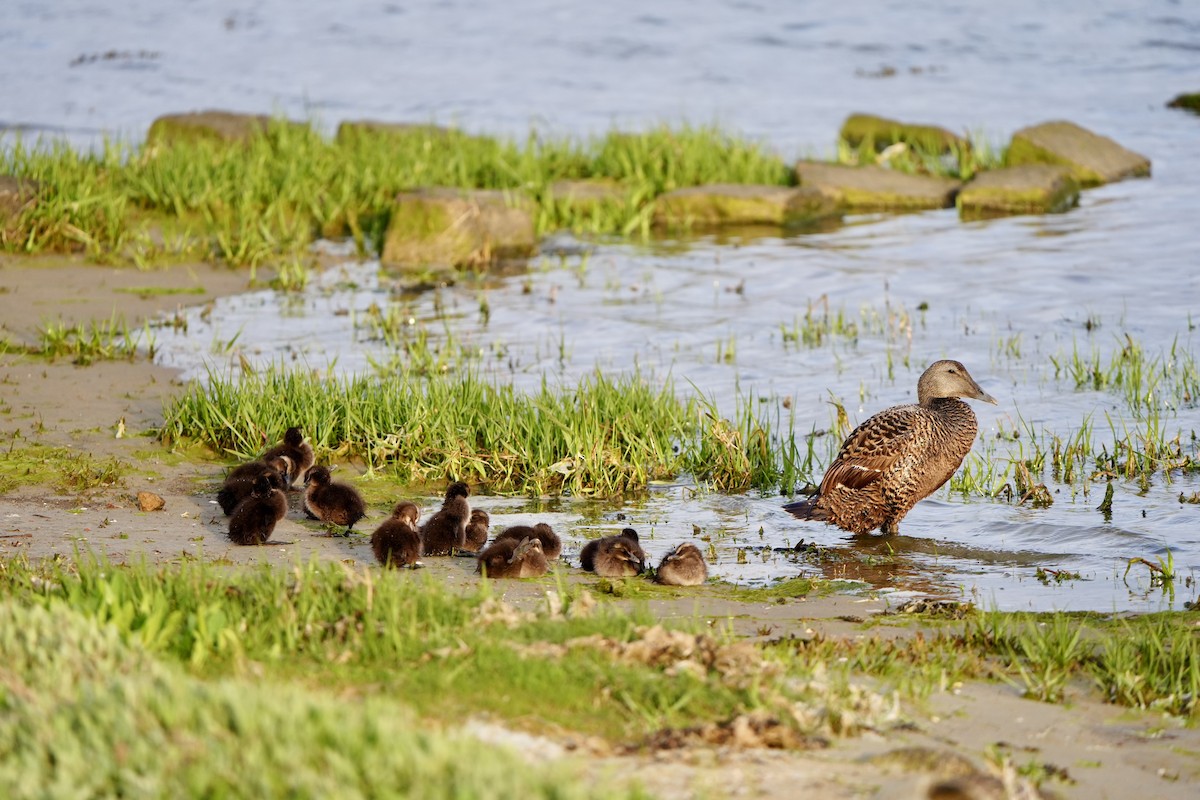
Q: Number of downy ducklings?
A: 12